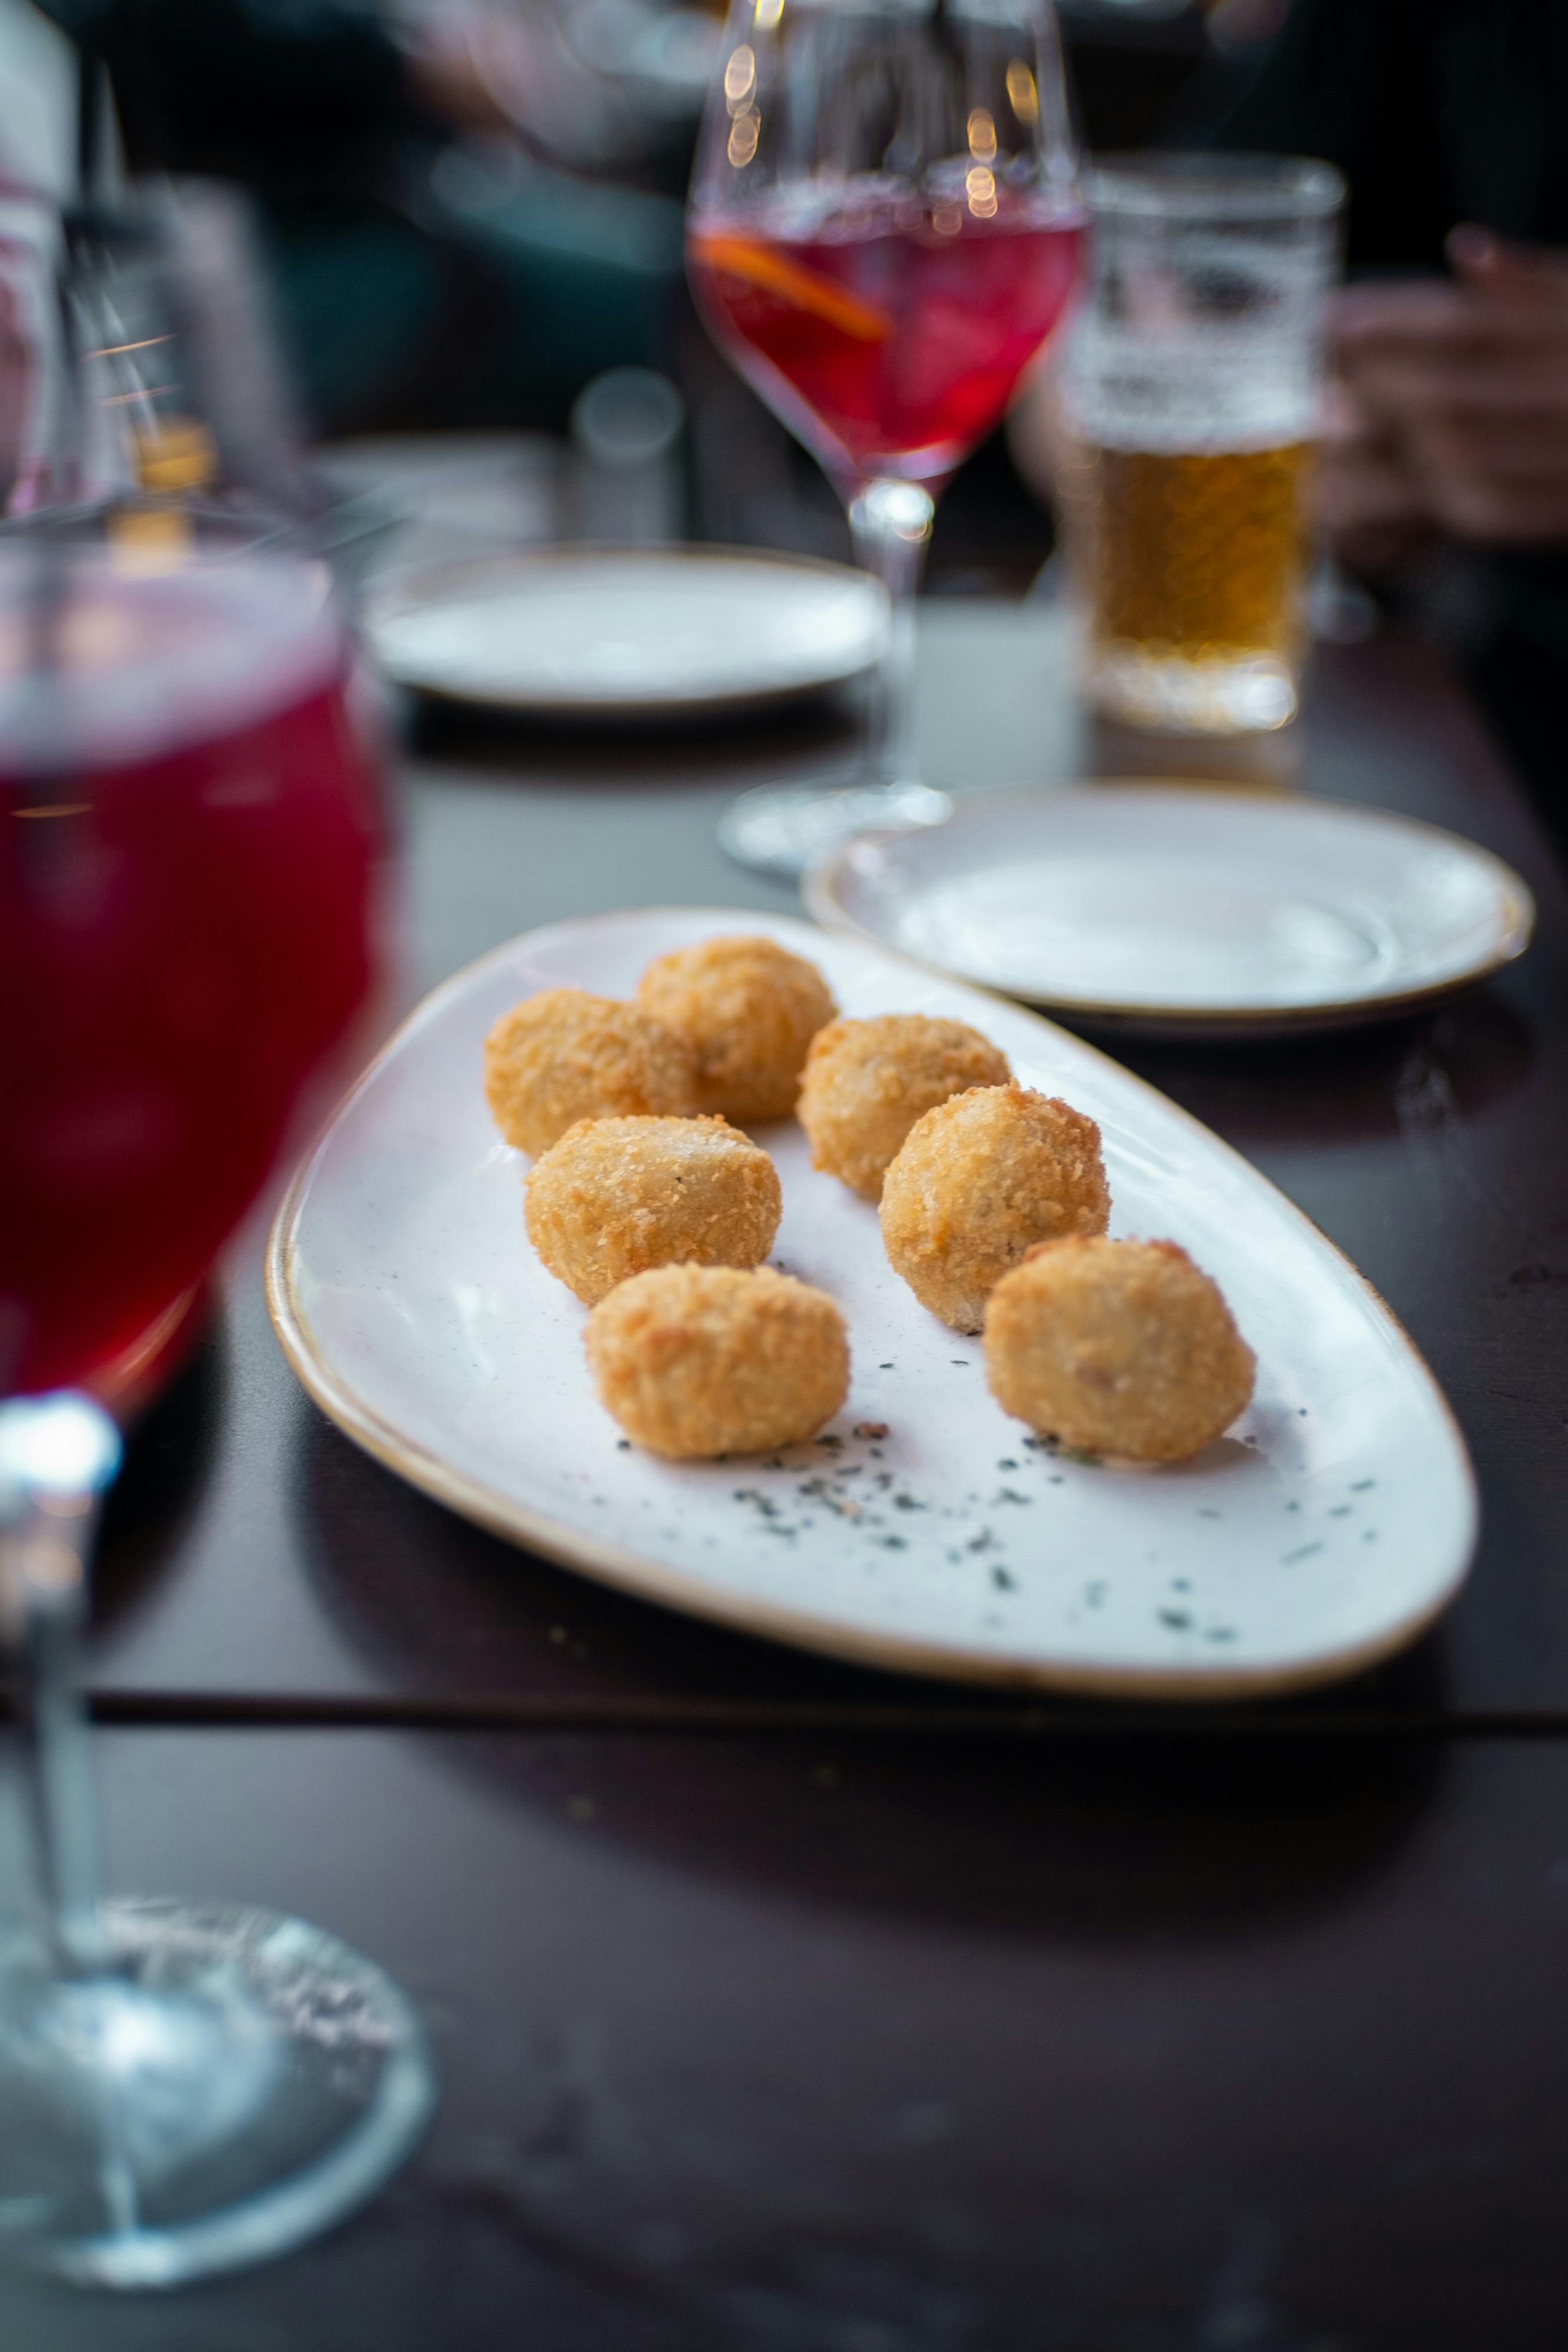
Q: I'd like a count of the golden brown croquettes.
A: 7